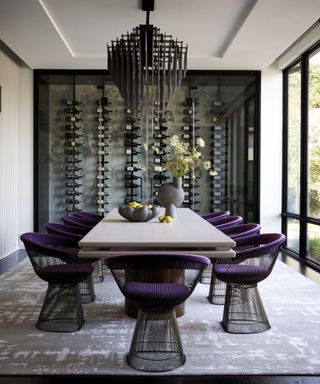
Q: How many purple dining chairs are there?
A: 9